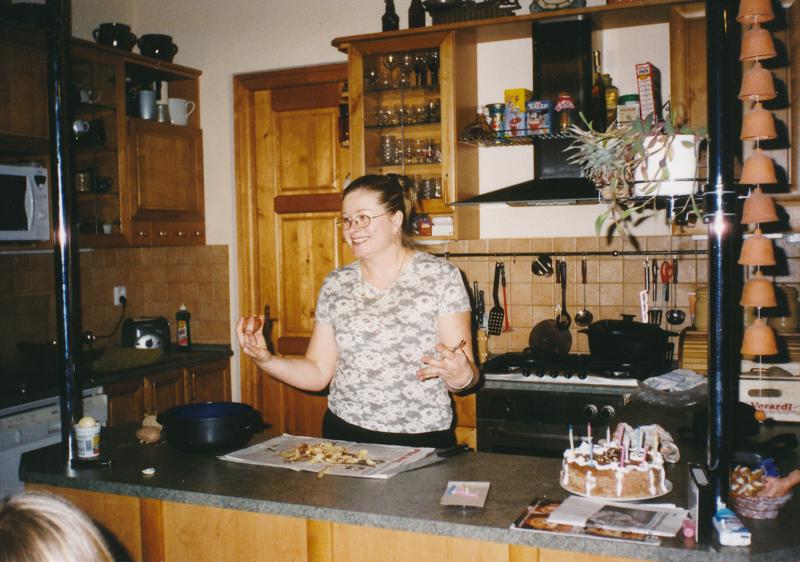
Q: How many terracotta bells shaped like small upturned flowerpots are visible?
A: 9